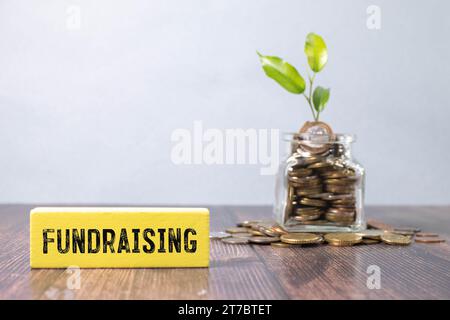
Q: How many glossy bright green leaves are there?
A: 3